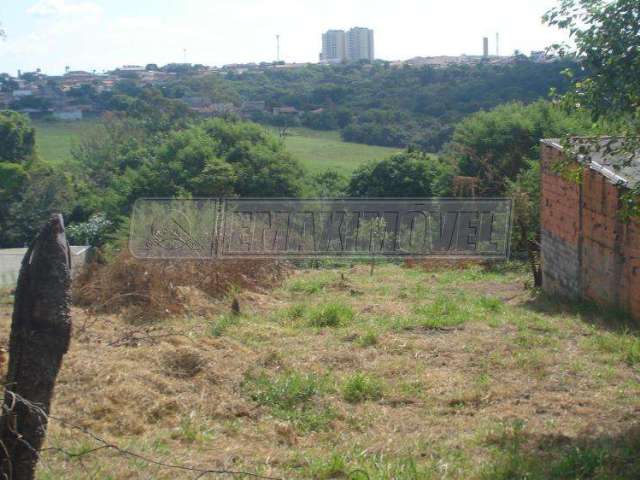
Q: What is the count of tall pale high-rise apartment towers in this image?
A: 2